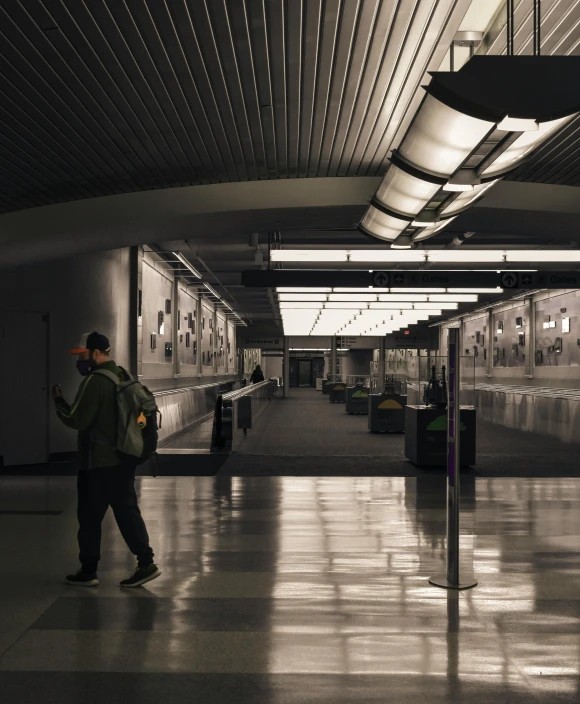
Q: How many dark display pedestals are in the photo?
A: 5